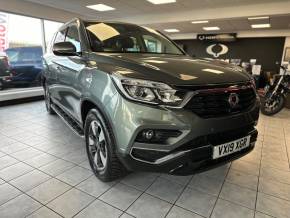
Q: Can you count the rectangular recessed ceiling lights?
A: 7